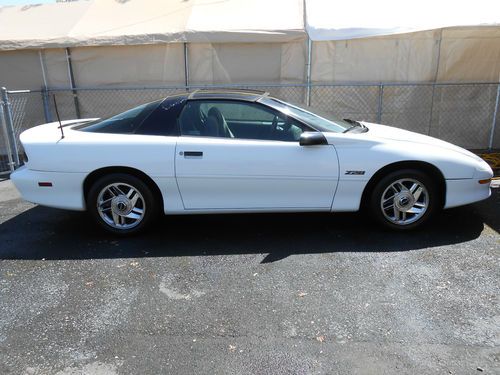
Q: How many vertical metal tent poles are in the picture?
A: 4